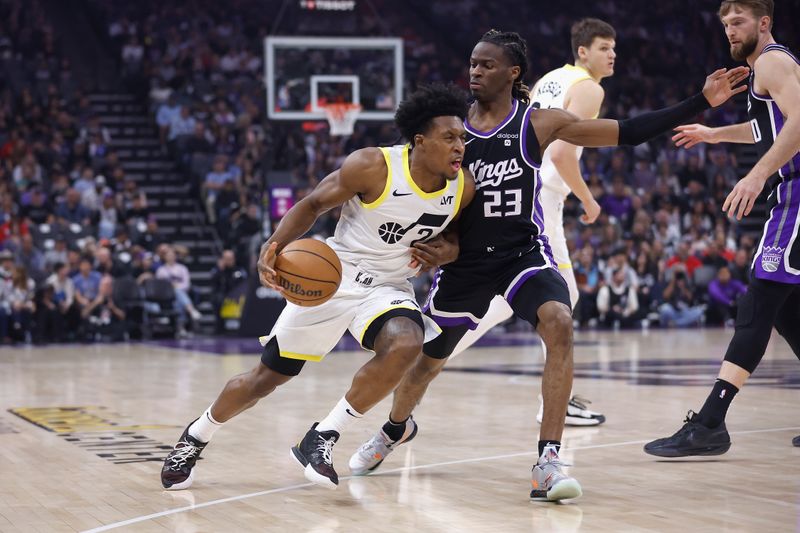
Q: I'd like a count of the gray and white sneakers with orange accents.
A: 2